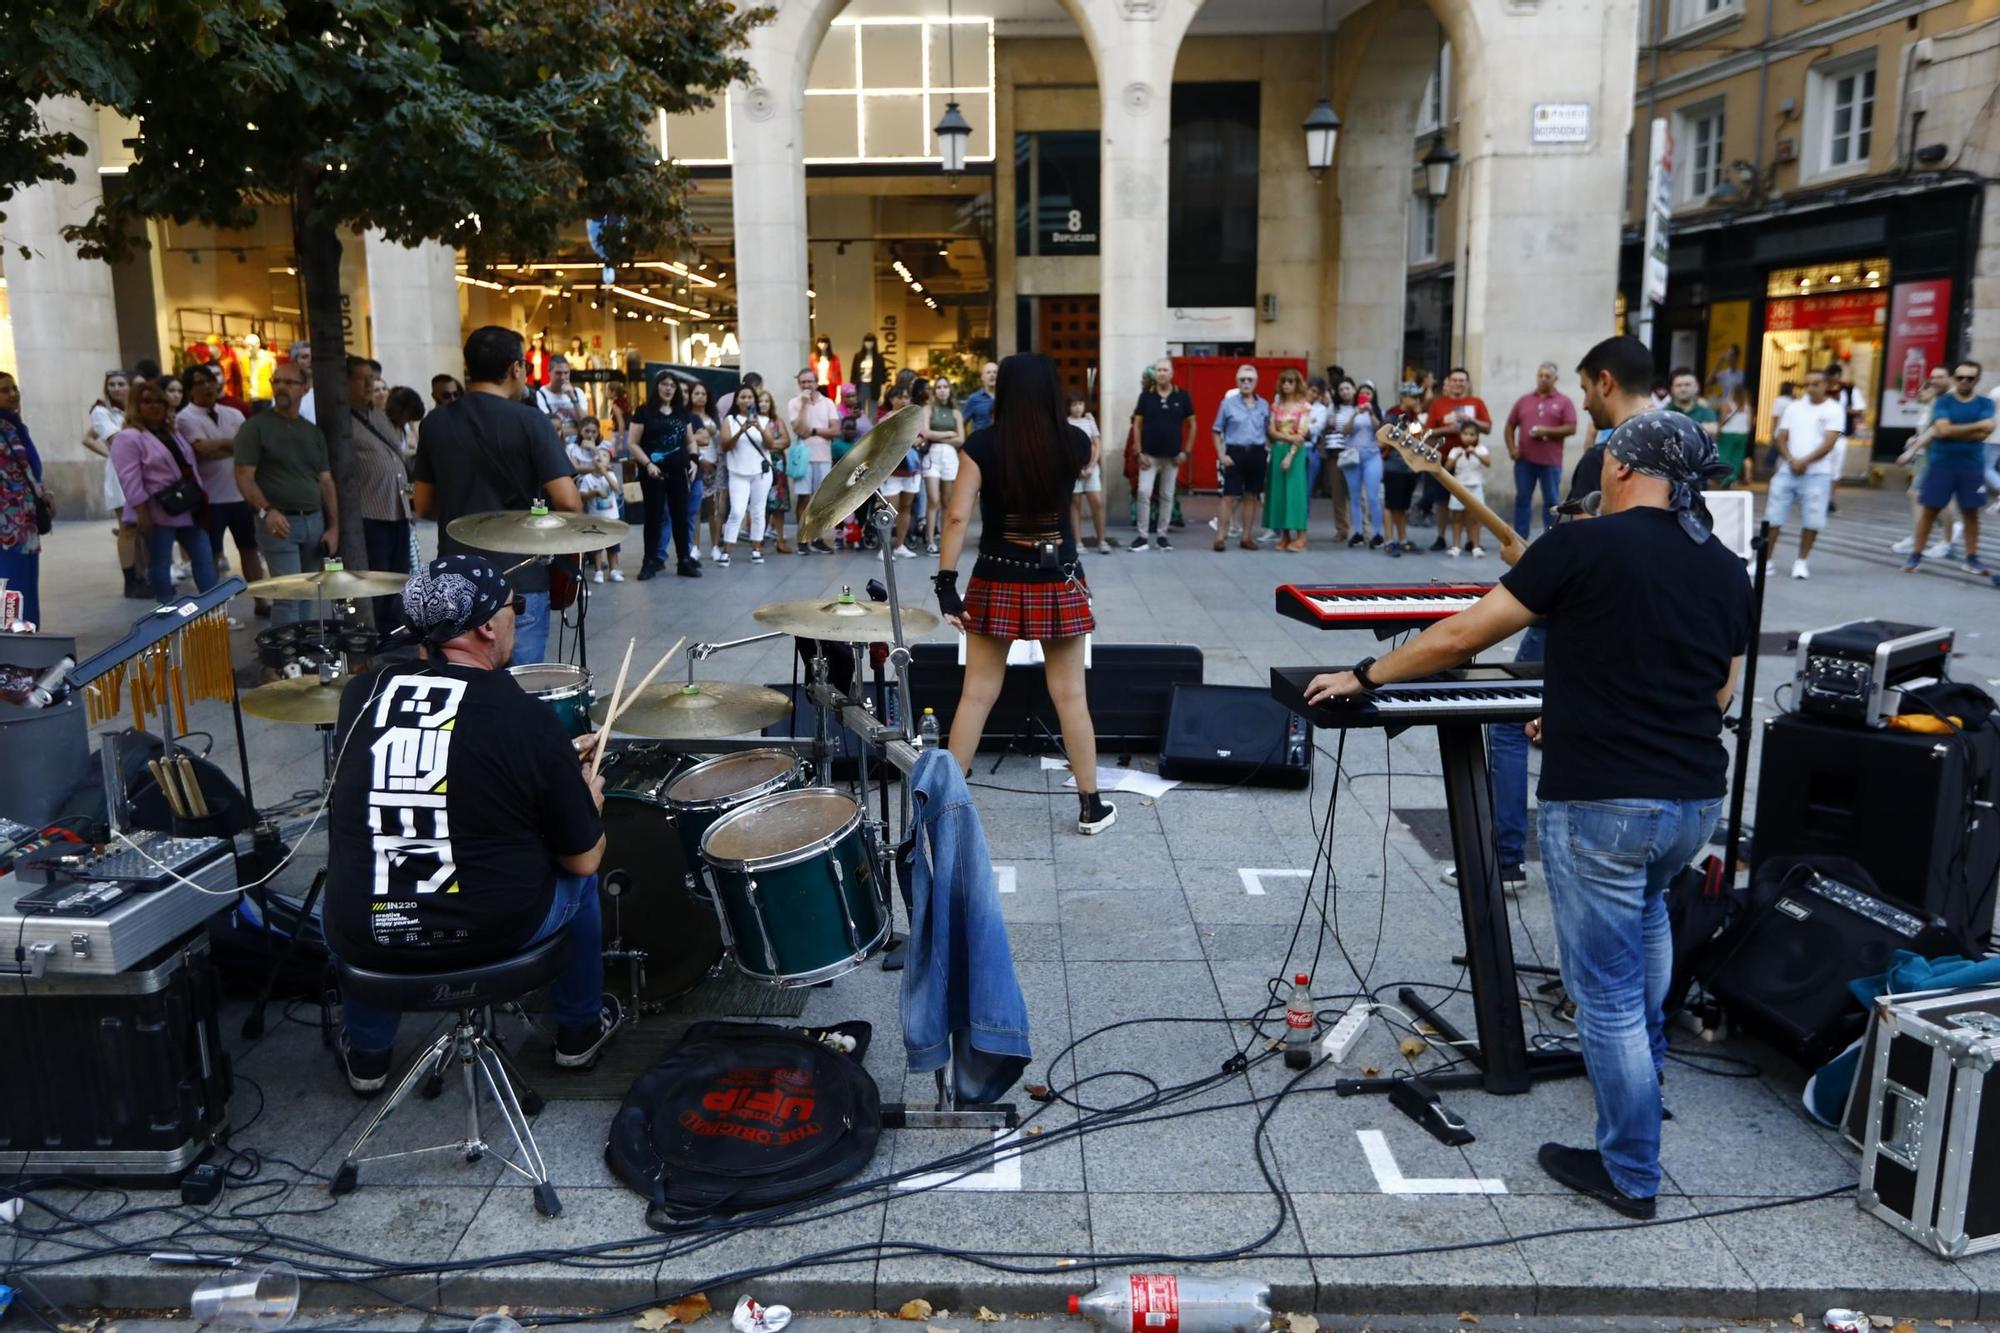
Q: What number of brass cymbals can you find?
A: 6